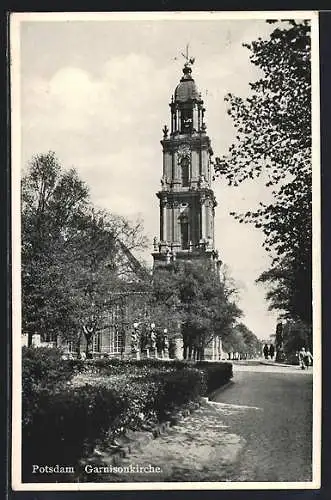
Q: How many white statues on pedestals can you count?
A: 3